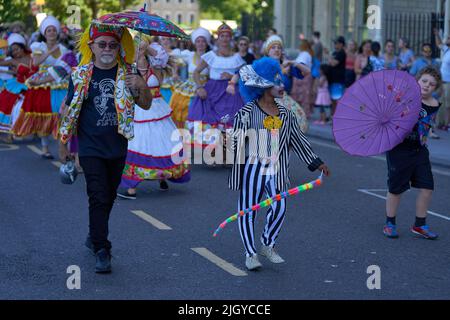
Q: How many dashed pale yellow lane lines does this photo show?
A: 4